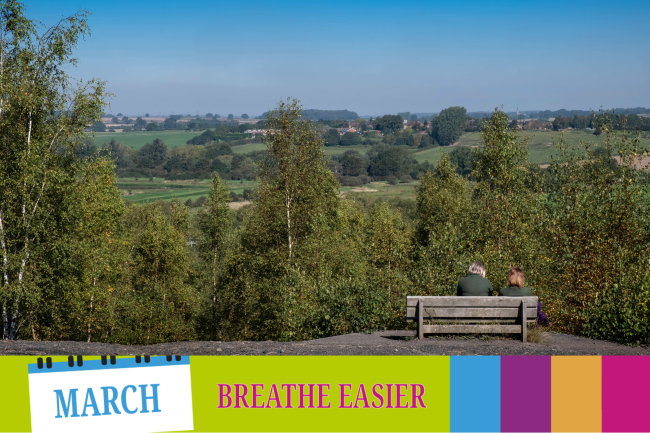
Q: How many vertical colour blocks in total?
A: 4